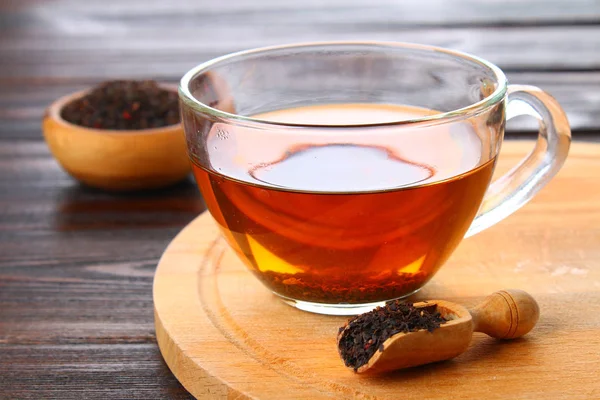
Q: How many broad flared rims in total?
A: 1